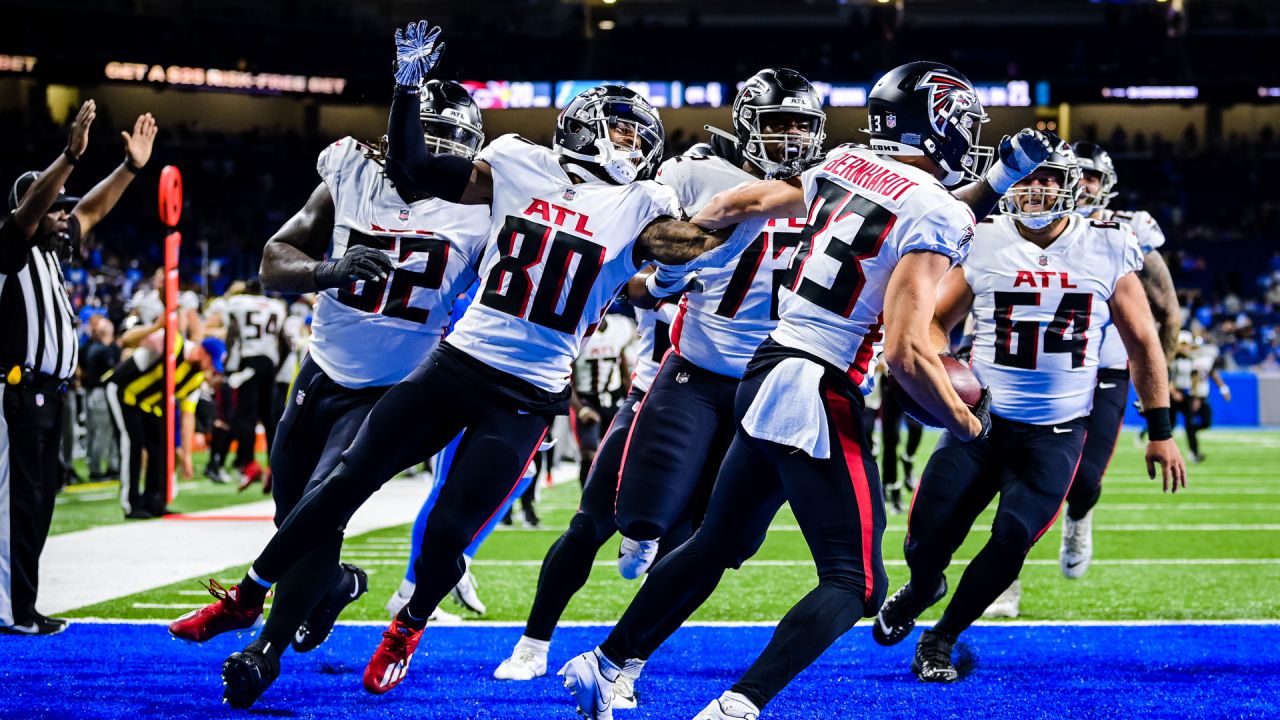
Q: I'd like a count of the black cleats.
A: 4